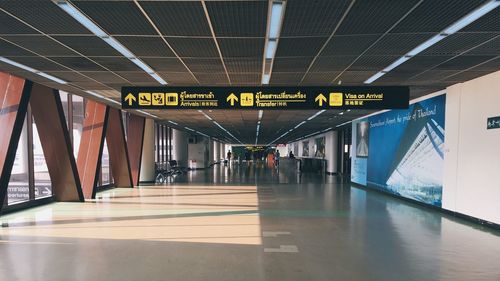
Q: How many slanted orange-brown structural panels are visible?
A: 5